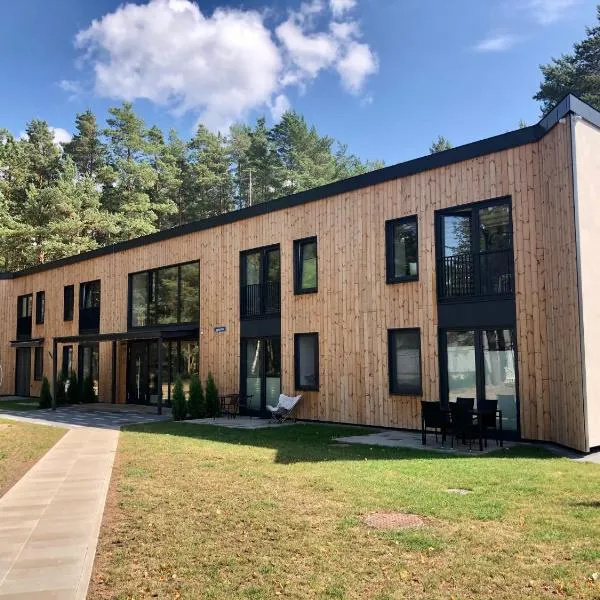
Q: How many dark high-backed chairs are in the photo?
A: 4